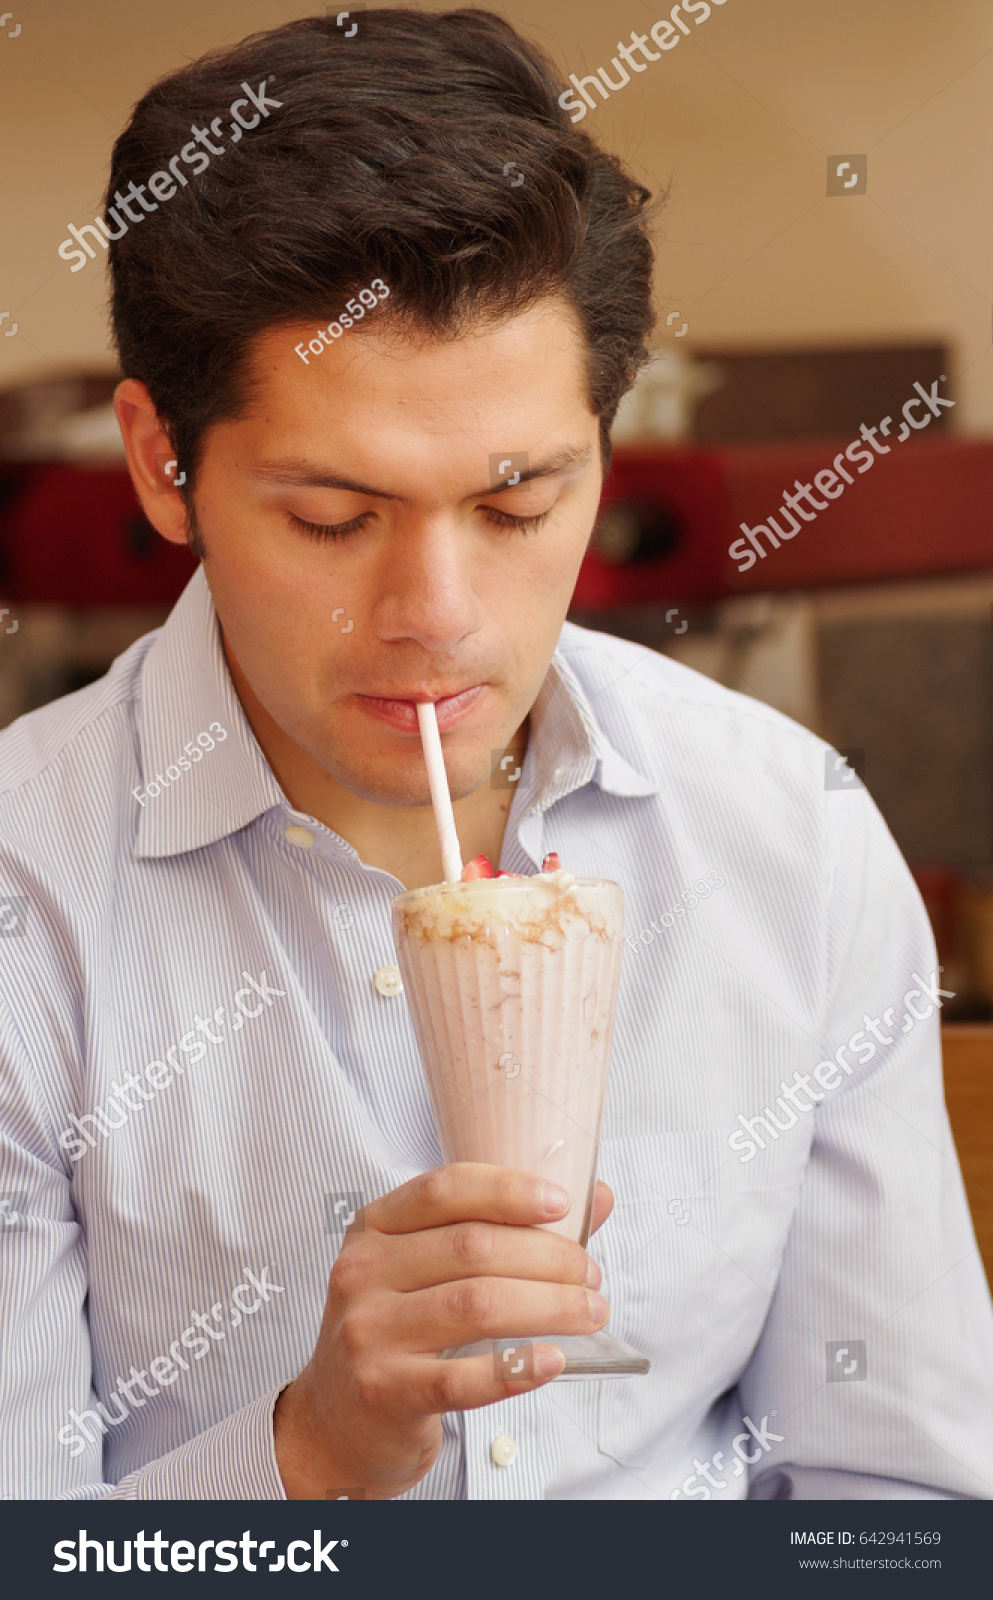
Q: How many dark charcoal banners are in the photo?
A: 1